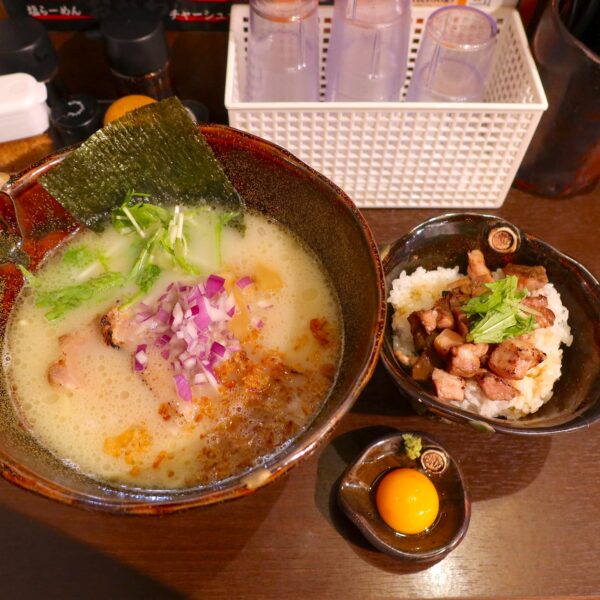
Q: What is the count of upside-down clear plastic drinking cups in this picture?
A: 3